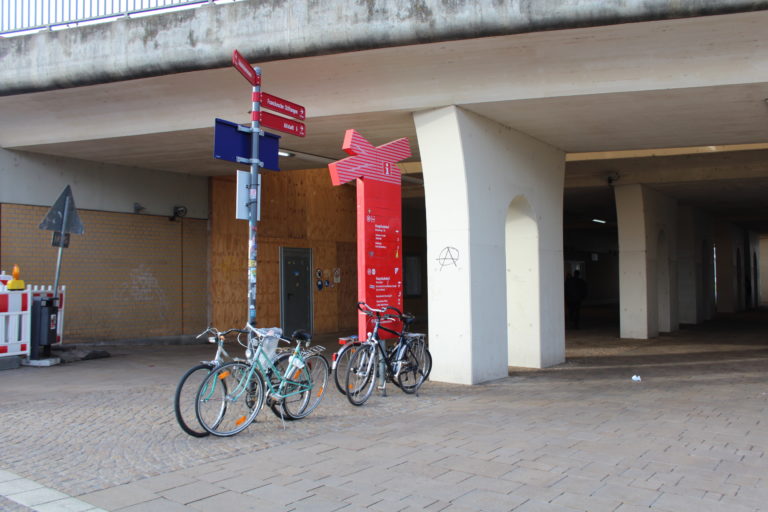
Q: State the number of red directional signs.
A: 3